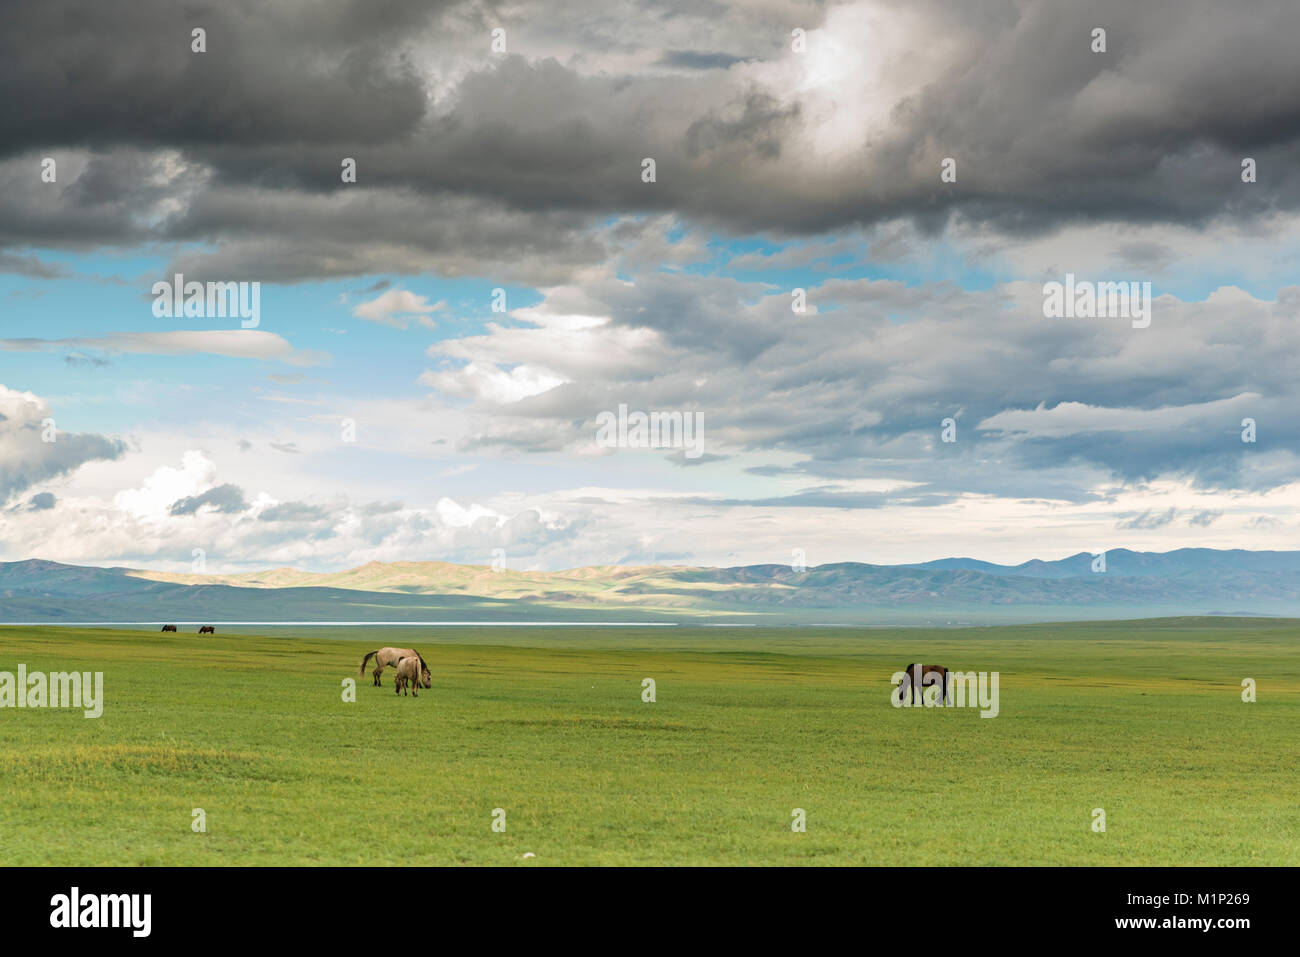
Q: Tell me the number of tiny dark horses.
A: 2